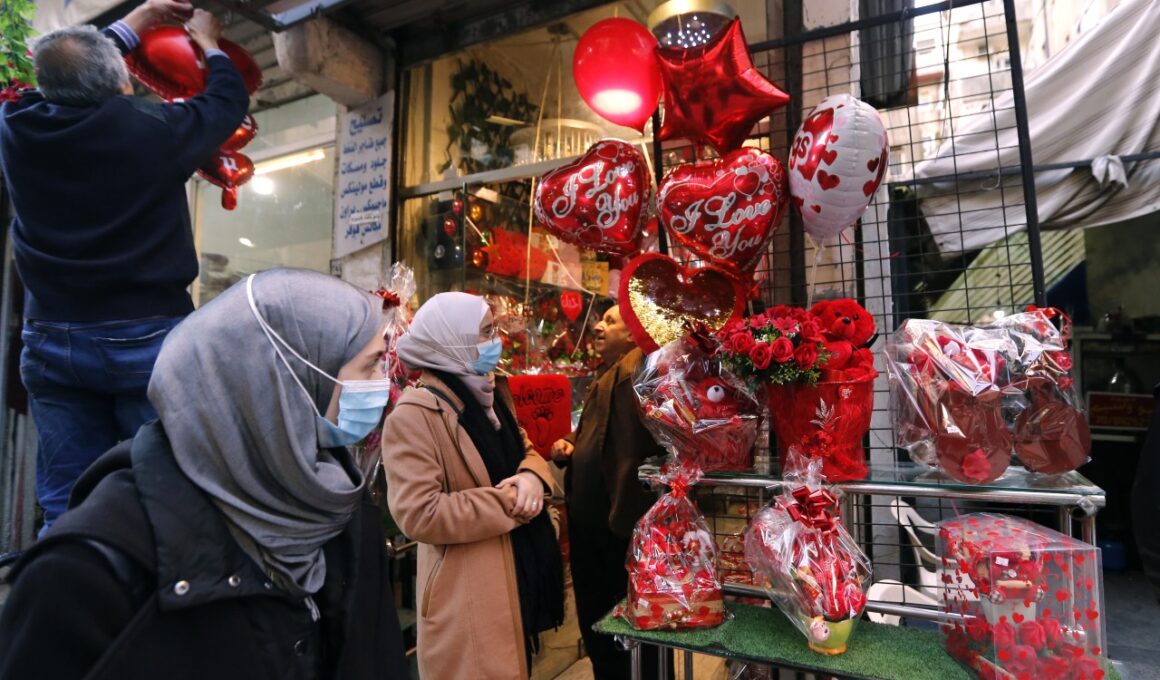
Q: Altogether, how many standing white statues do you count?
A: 0